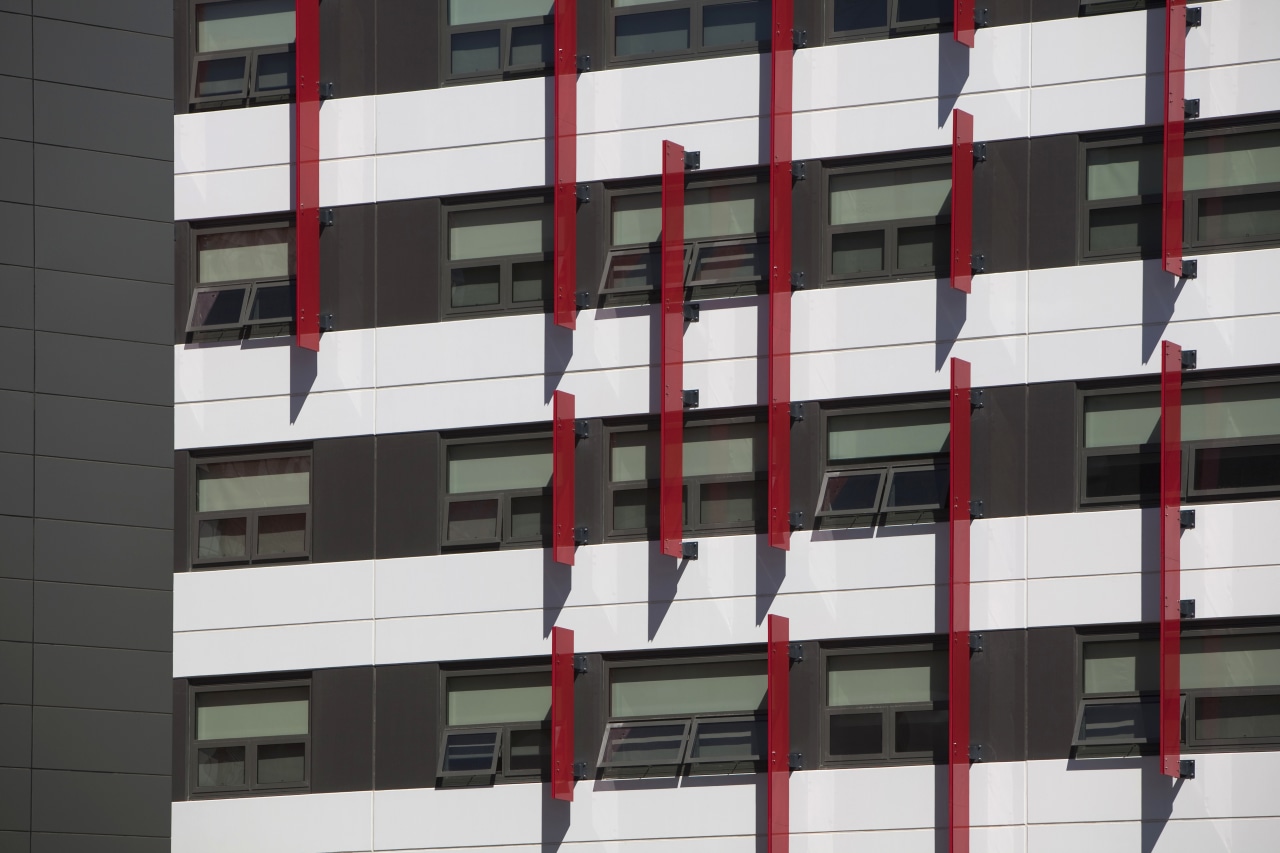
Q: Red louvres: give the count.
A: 12